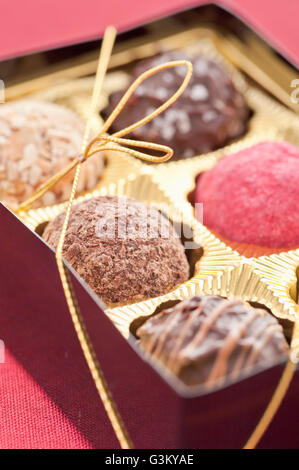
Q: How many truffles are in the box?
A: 5